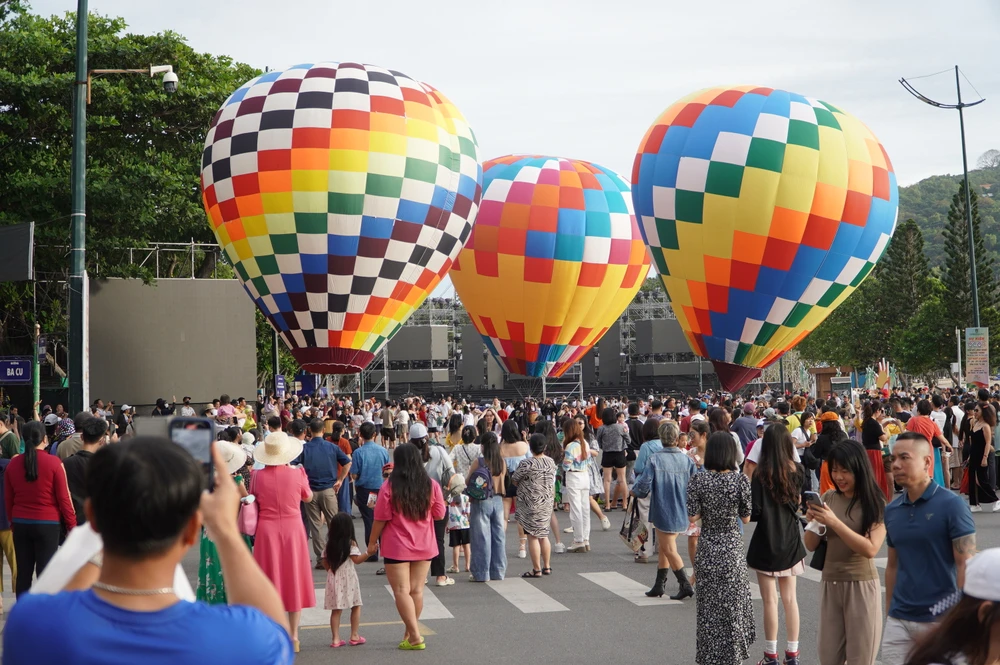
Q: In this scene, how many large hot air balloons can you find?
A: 3